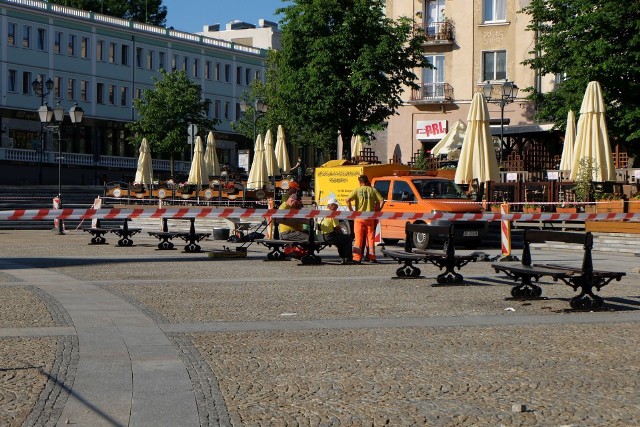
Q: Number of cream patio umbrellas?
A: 11